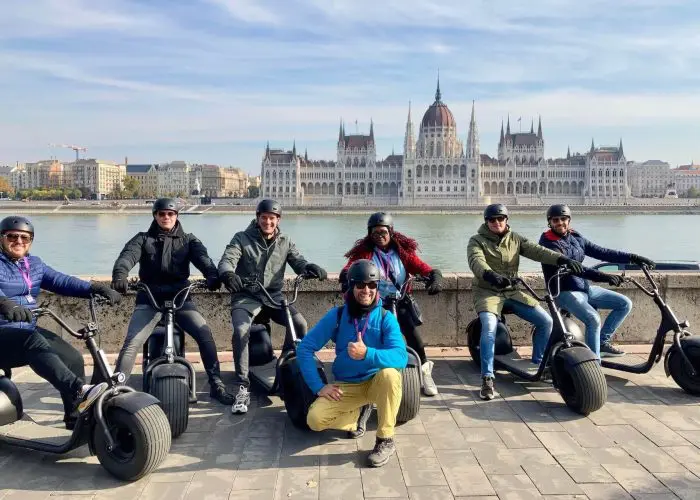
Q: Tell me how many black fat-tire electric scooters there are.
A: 6